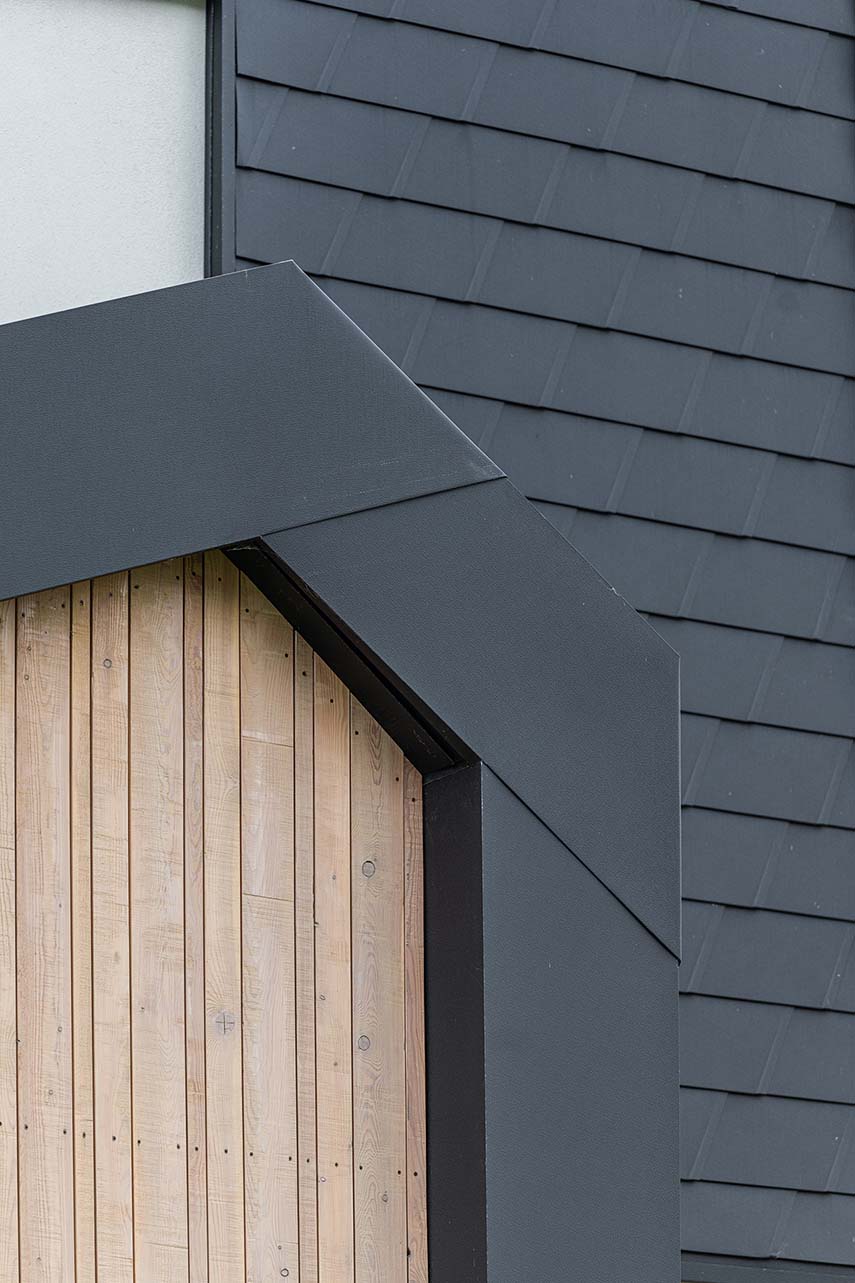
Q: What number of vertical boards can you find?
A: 12